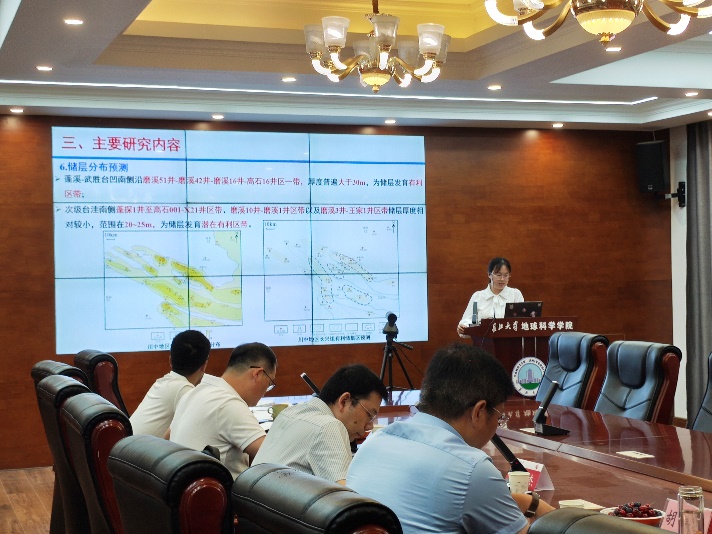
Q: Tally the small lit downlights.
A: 11